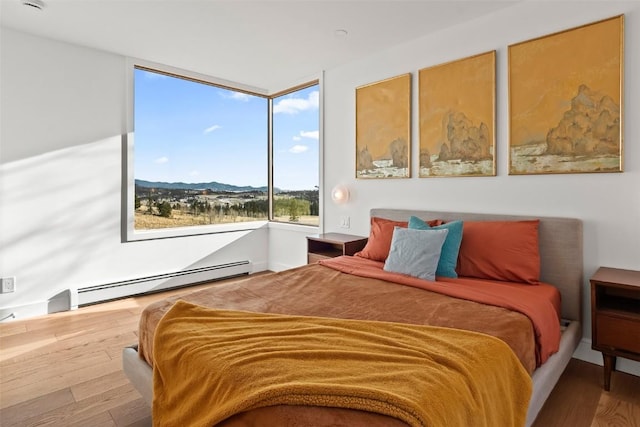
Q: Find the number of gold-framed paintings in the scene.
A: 3